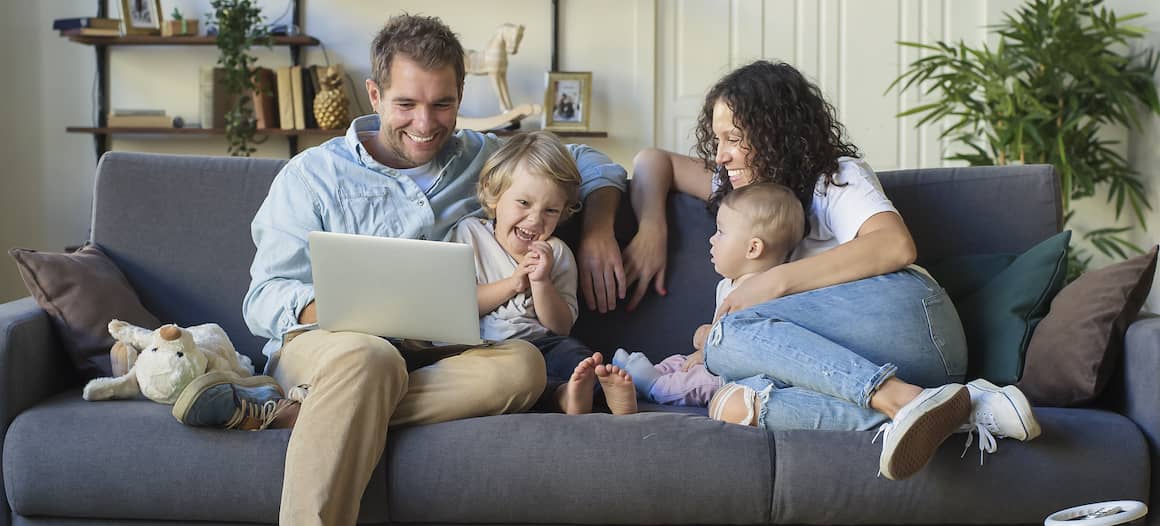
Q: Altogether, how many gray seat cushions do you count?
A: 3